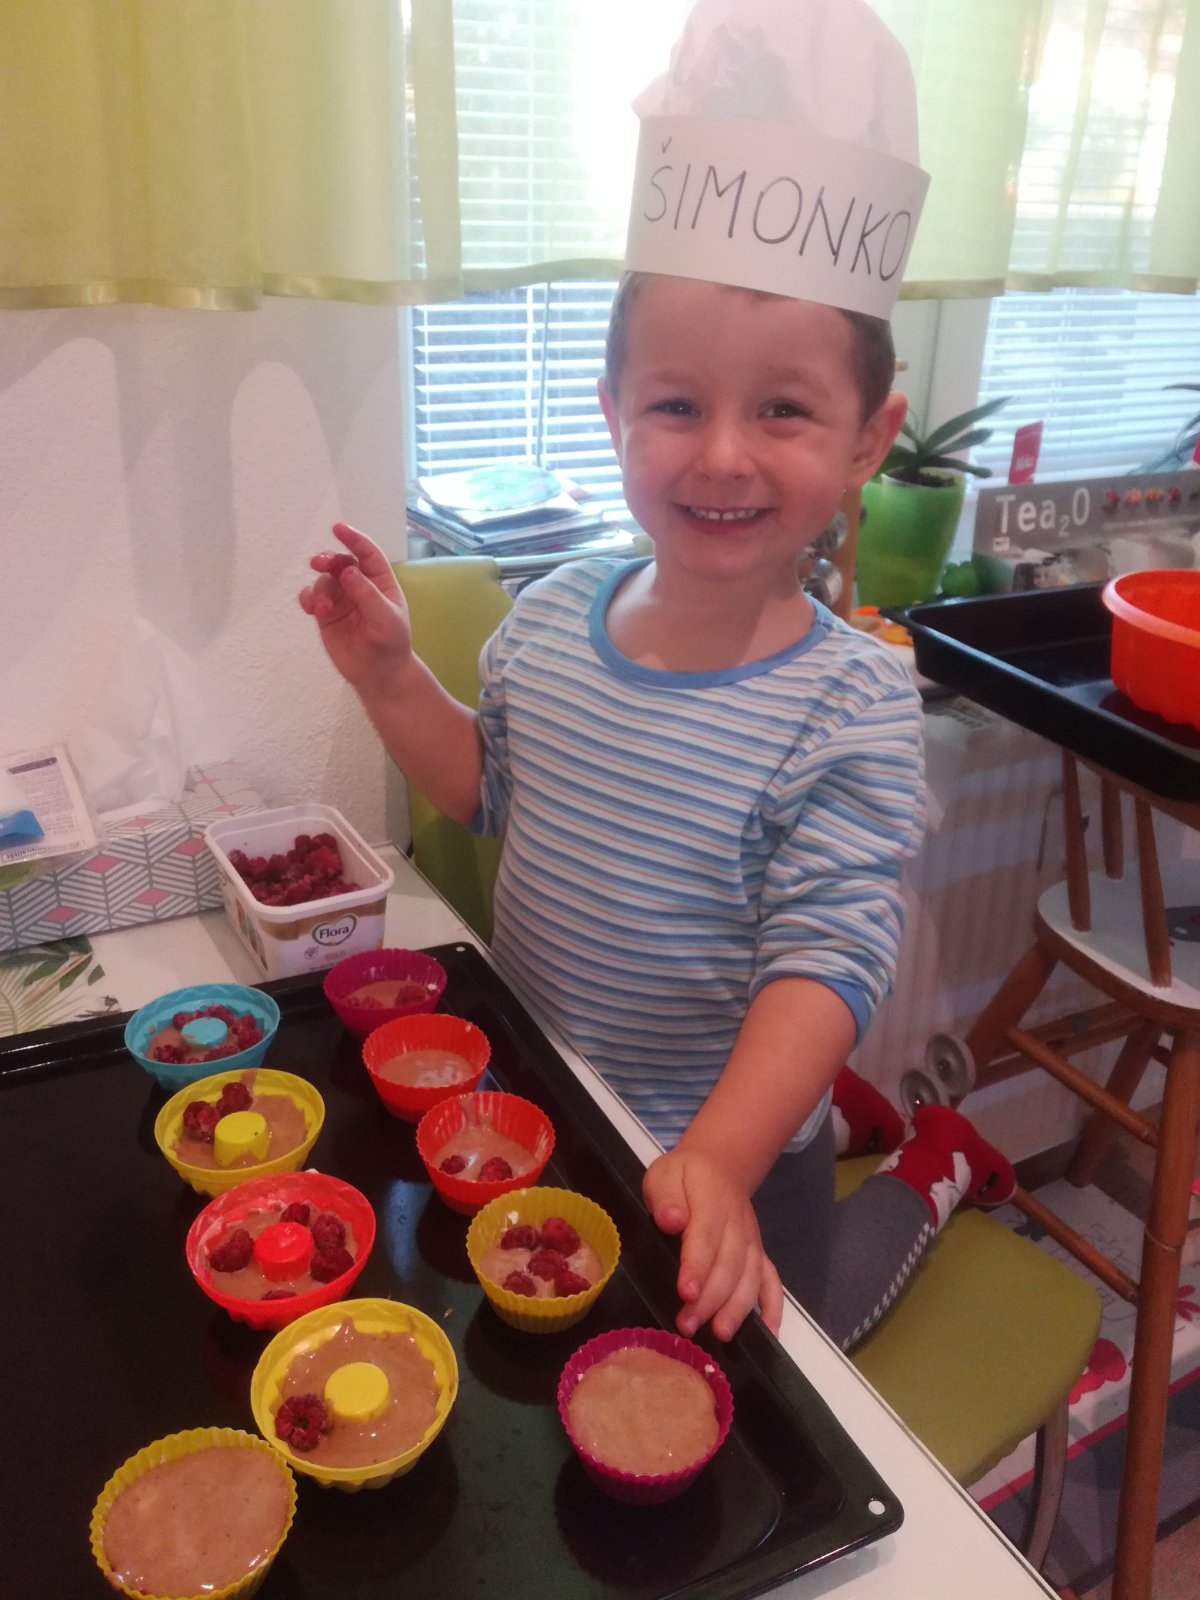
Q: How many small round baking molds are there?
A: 10